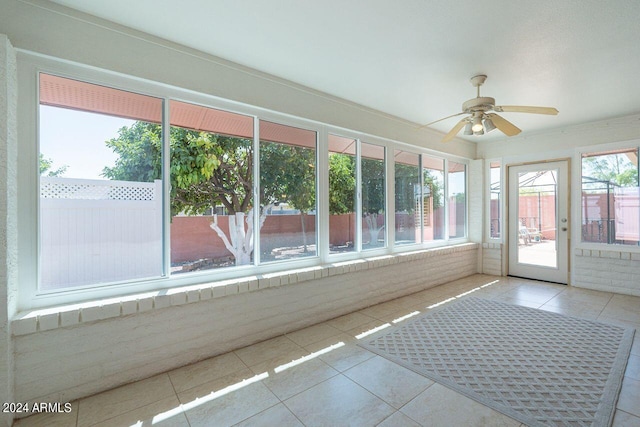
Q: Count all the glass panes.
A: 11